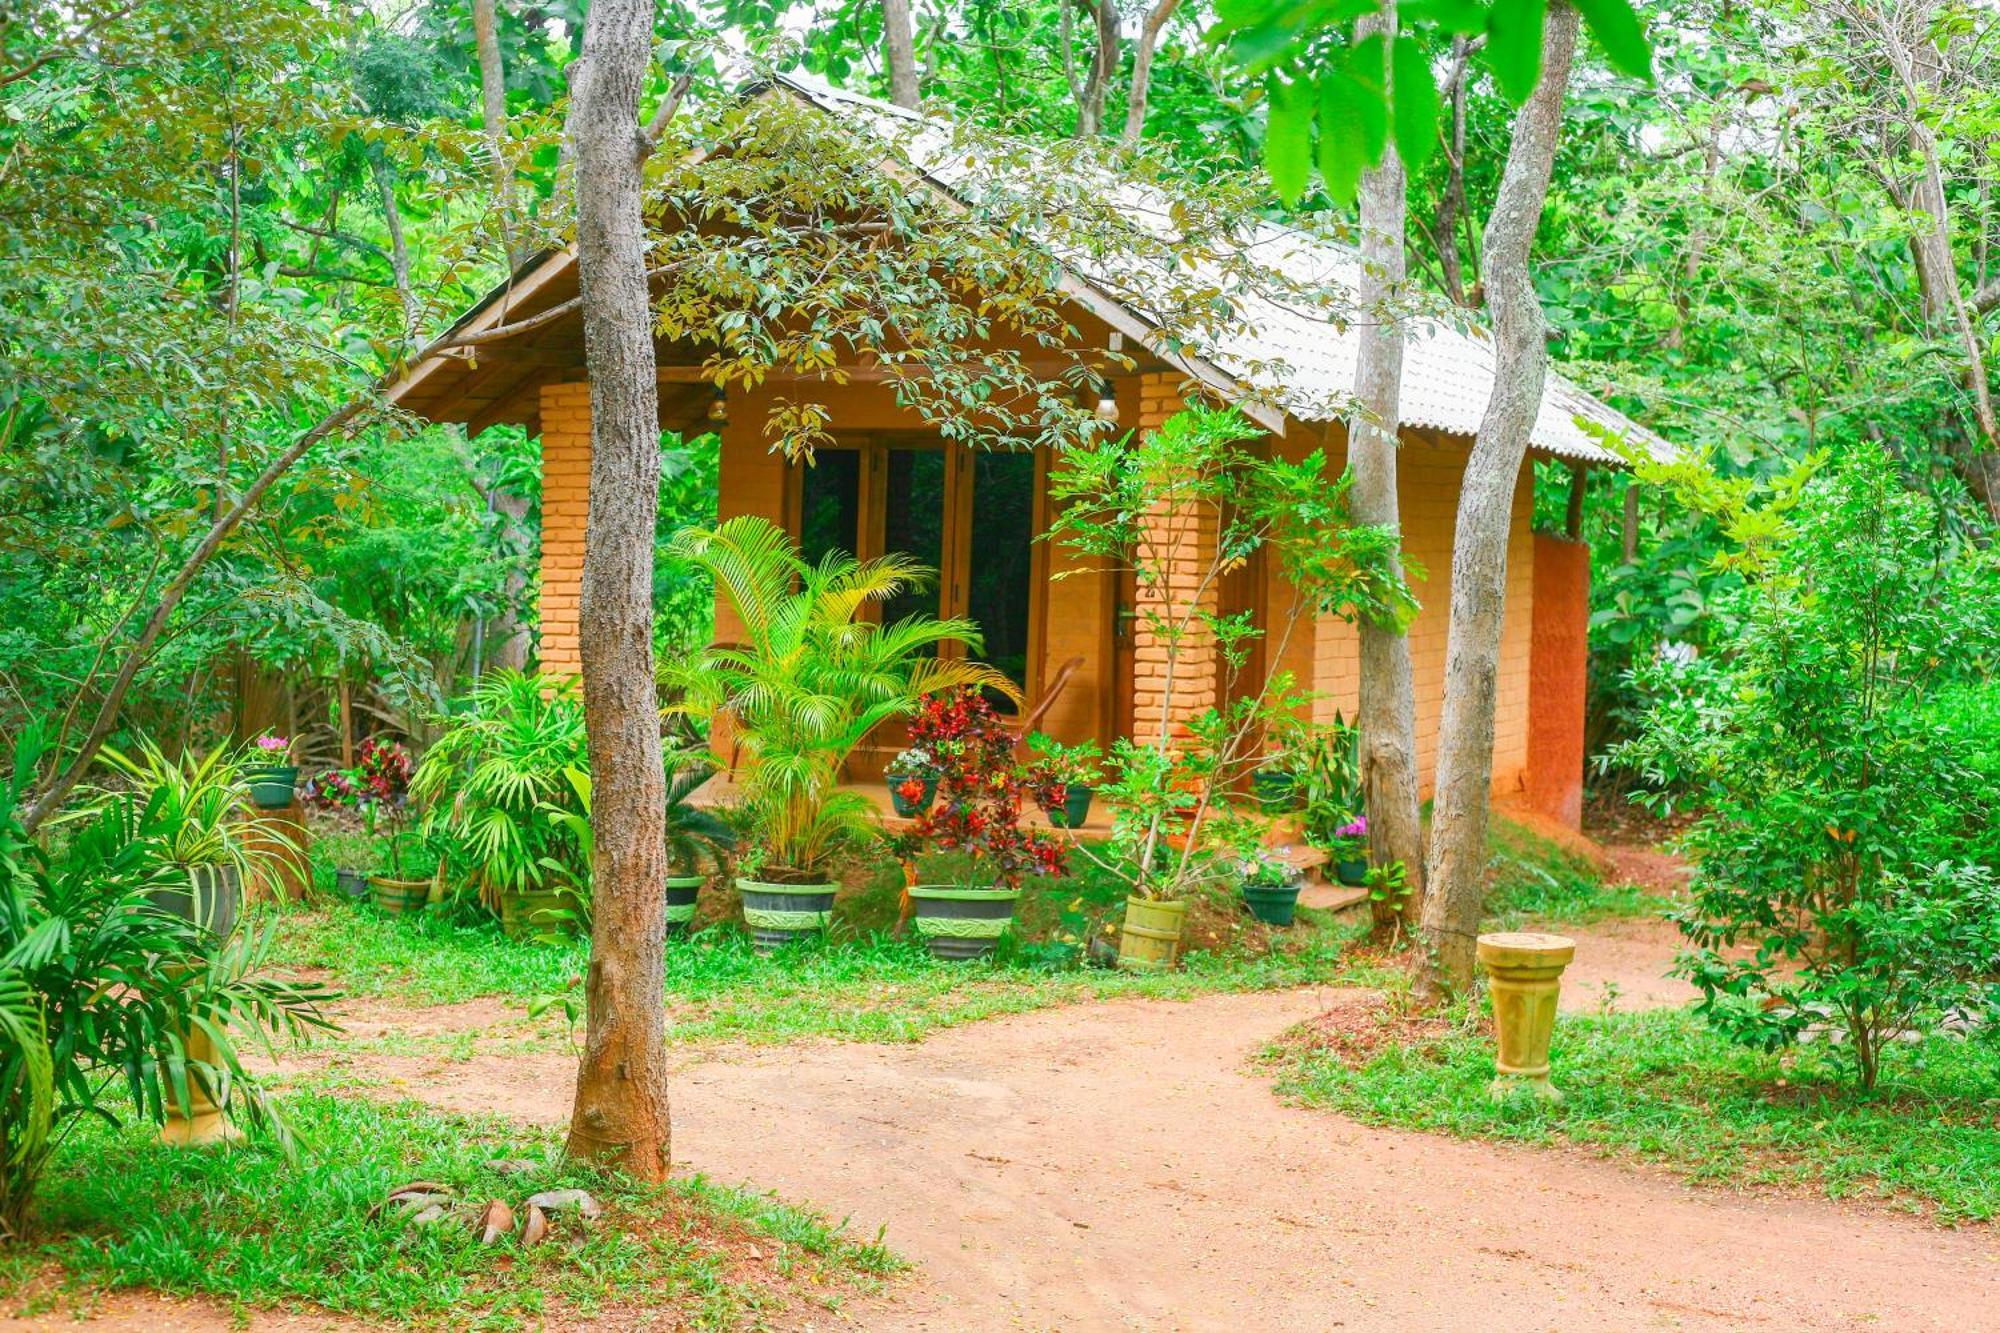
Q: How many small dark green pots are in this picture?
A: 6